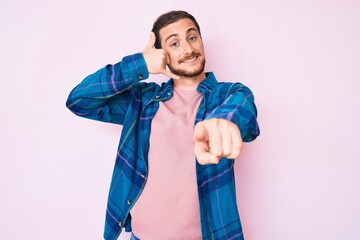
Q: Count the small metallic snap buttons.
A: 6